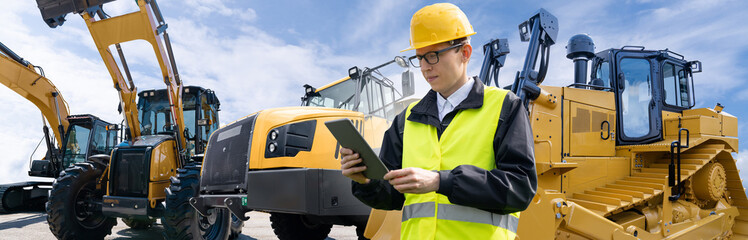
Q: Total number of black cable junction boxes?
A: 0